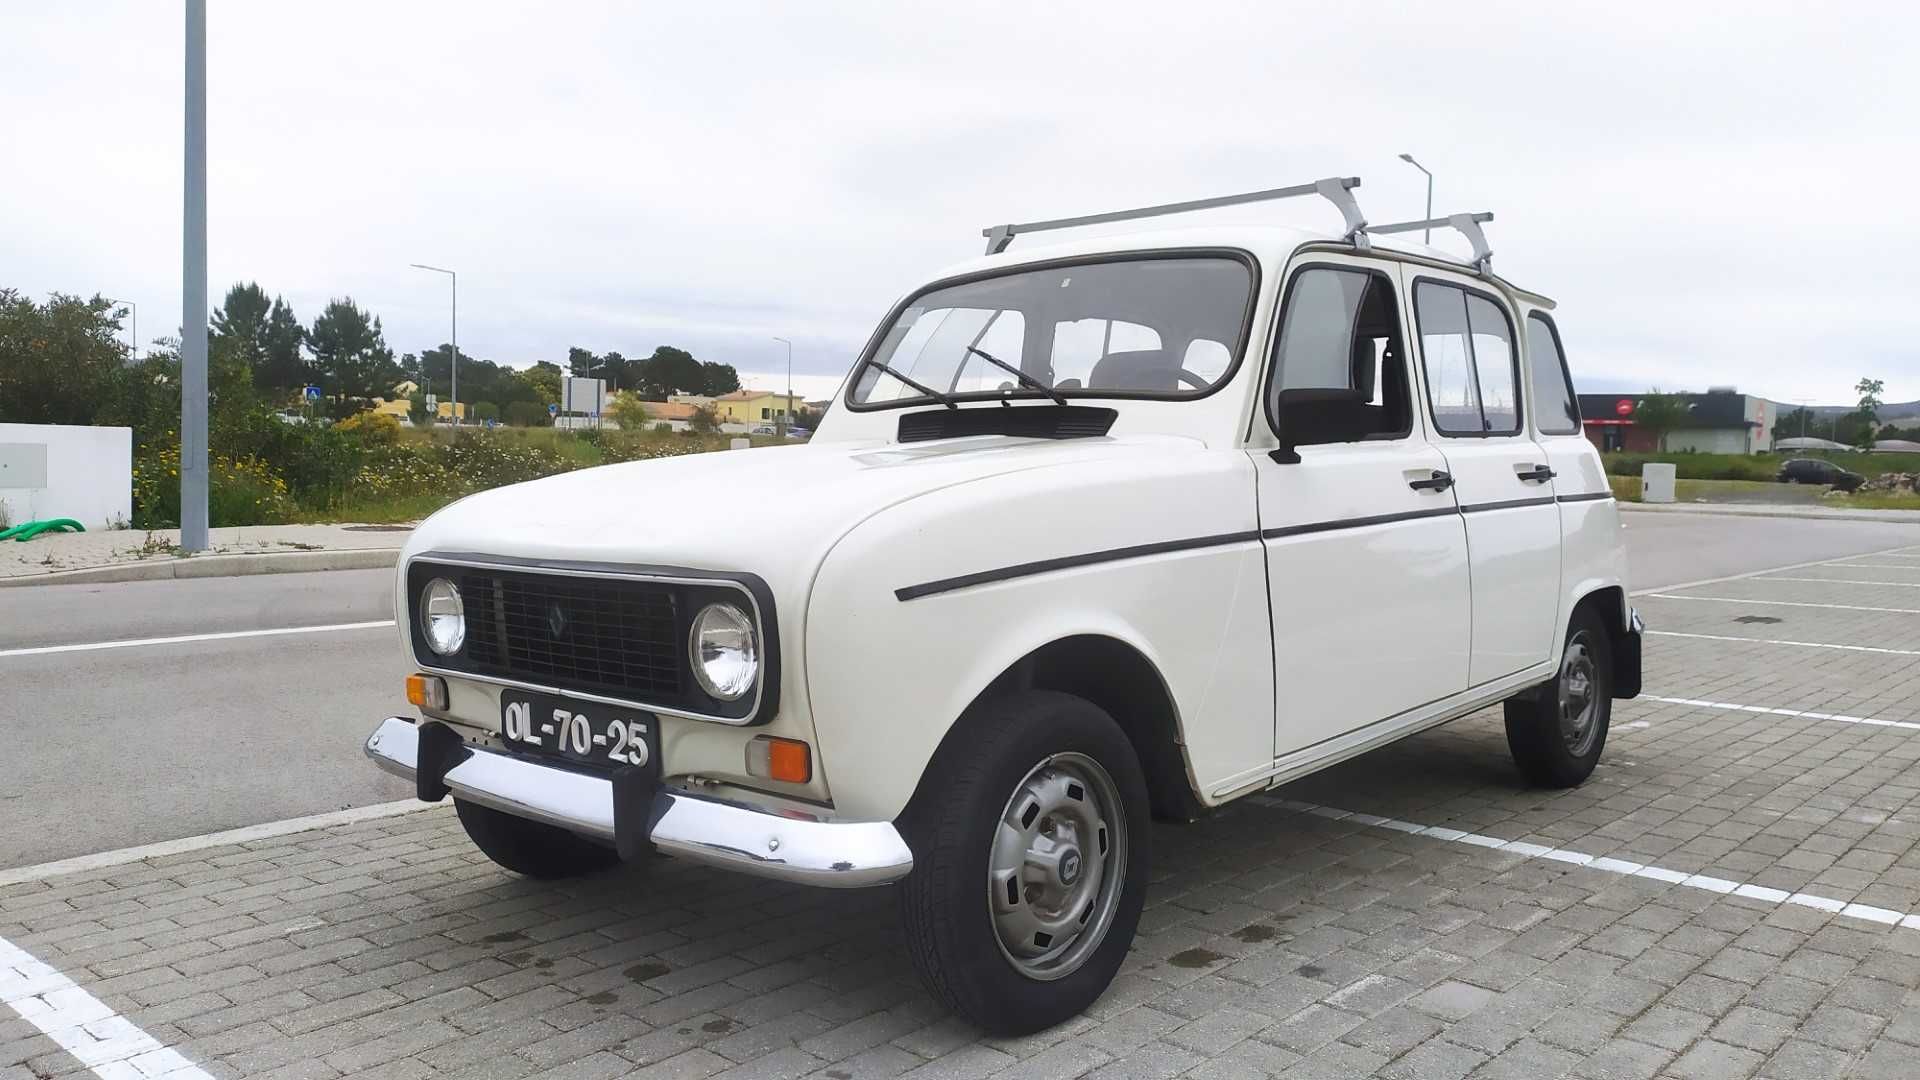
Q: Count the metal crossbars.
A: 2